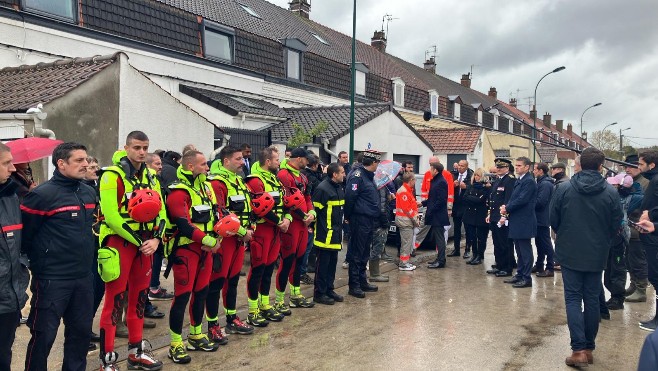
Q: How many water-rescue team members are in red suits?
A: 5